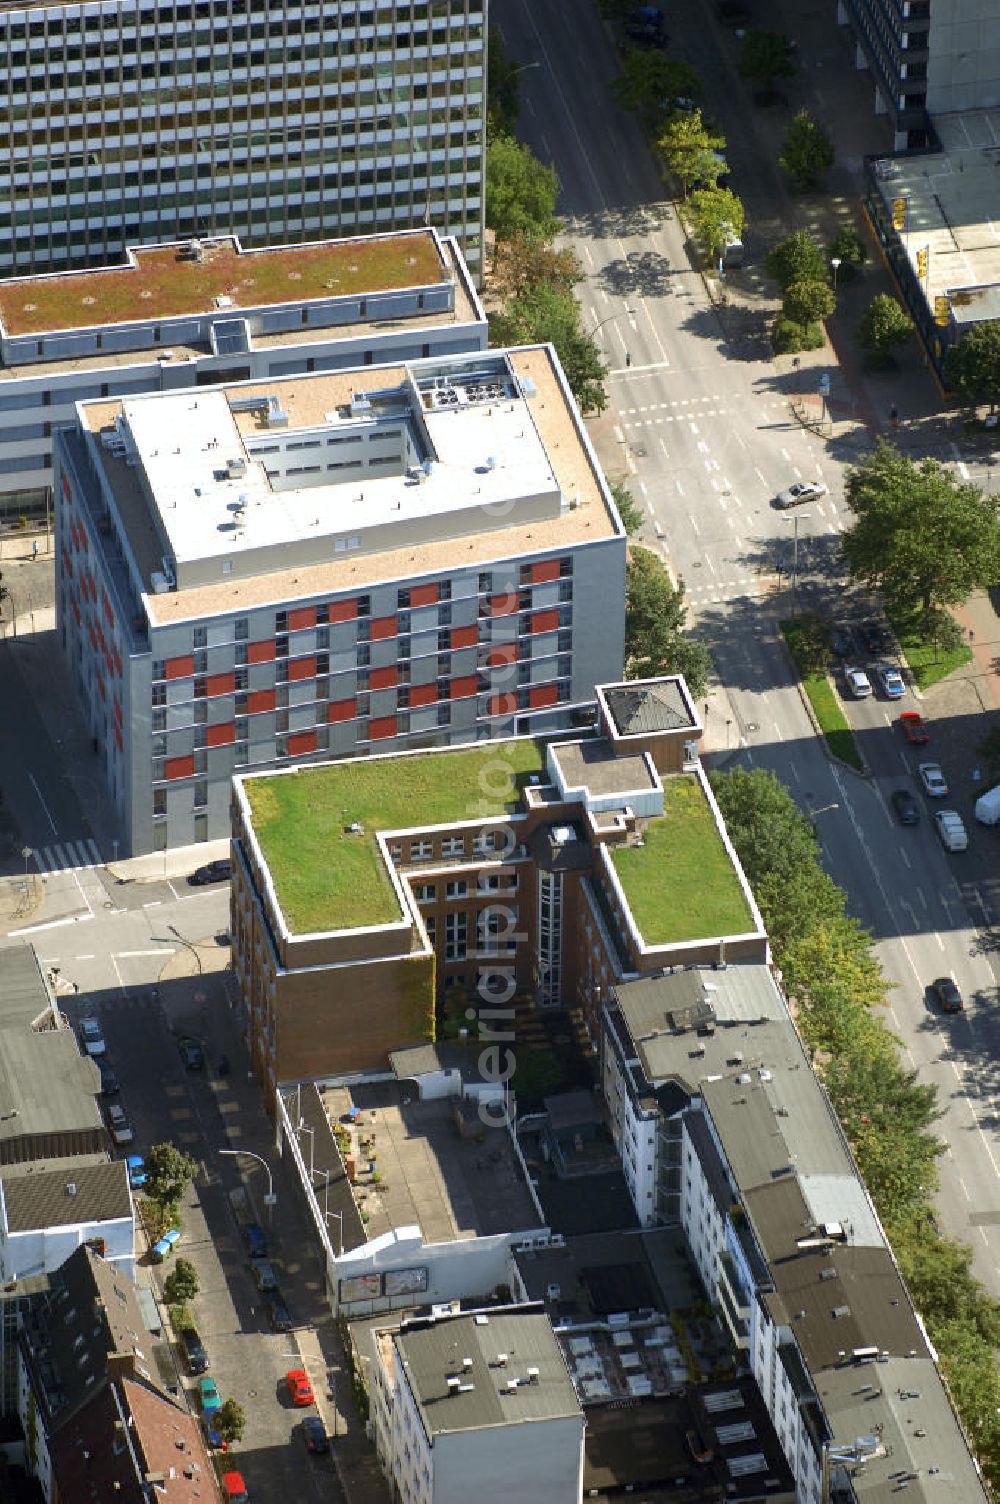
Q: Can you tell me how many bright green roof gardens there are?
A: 2